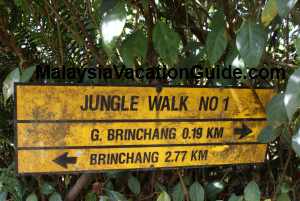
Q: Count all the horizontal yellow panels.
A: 3